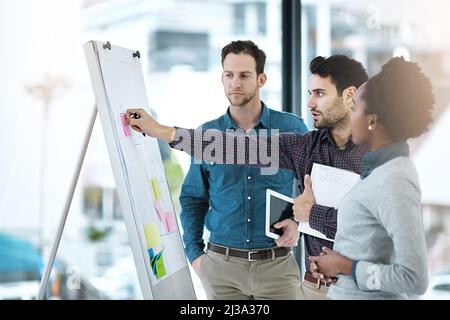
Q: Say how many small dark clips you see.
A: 2